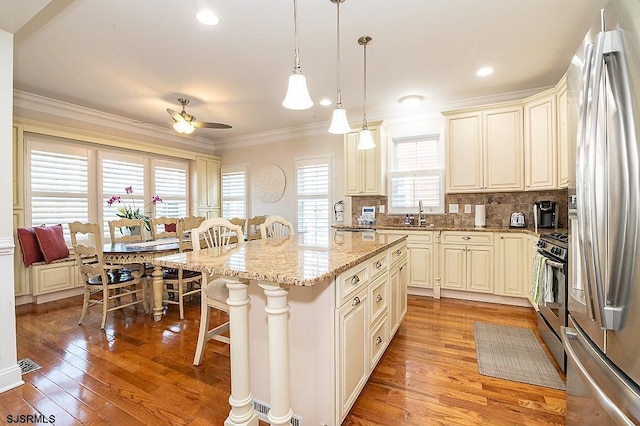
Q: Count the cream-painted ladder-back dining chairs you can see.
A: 6